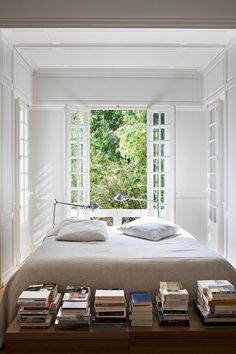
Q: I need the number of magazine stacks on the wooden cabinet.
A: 6